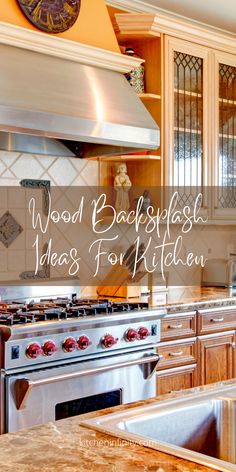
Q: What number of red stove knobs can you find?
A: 7